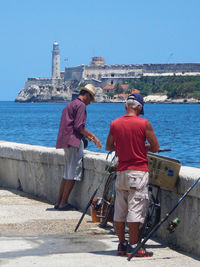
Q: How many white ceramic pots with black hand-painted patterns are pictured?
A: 0